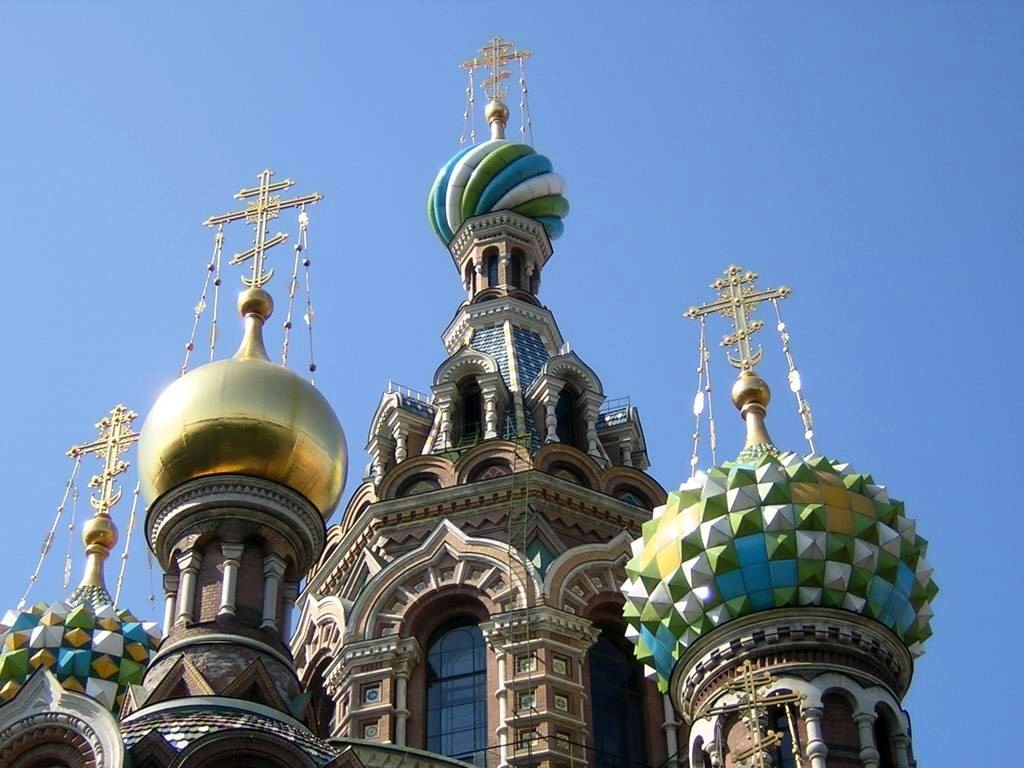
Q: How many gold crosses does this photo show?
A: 5